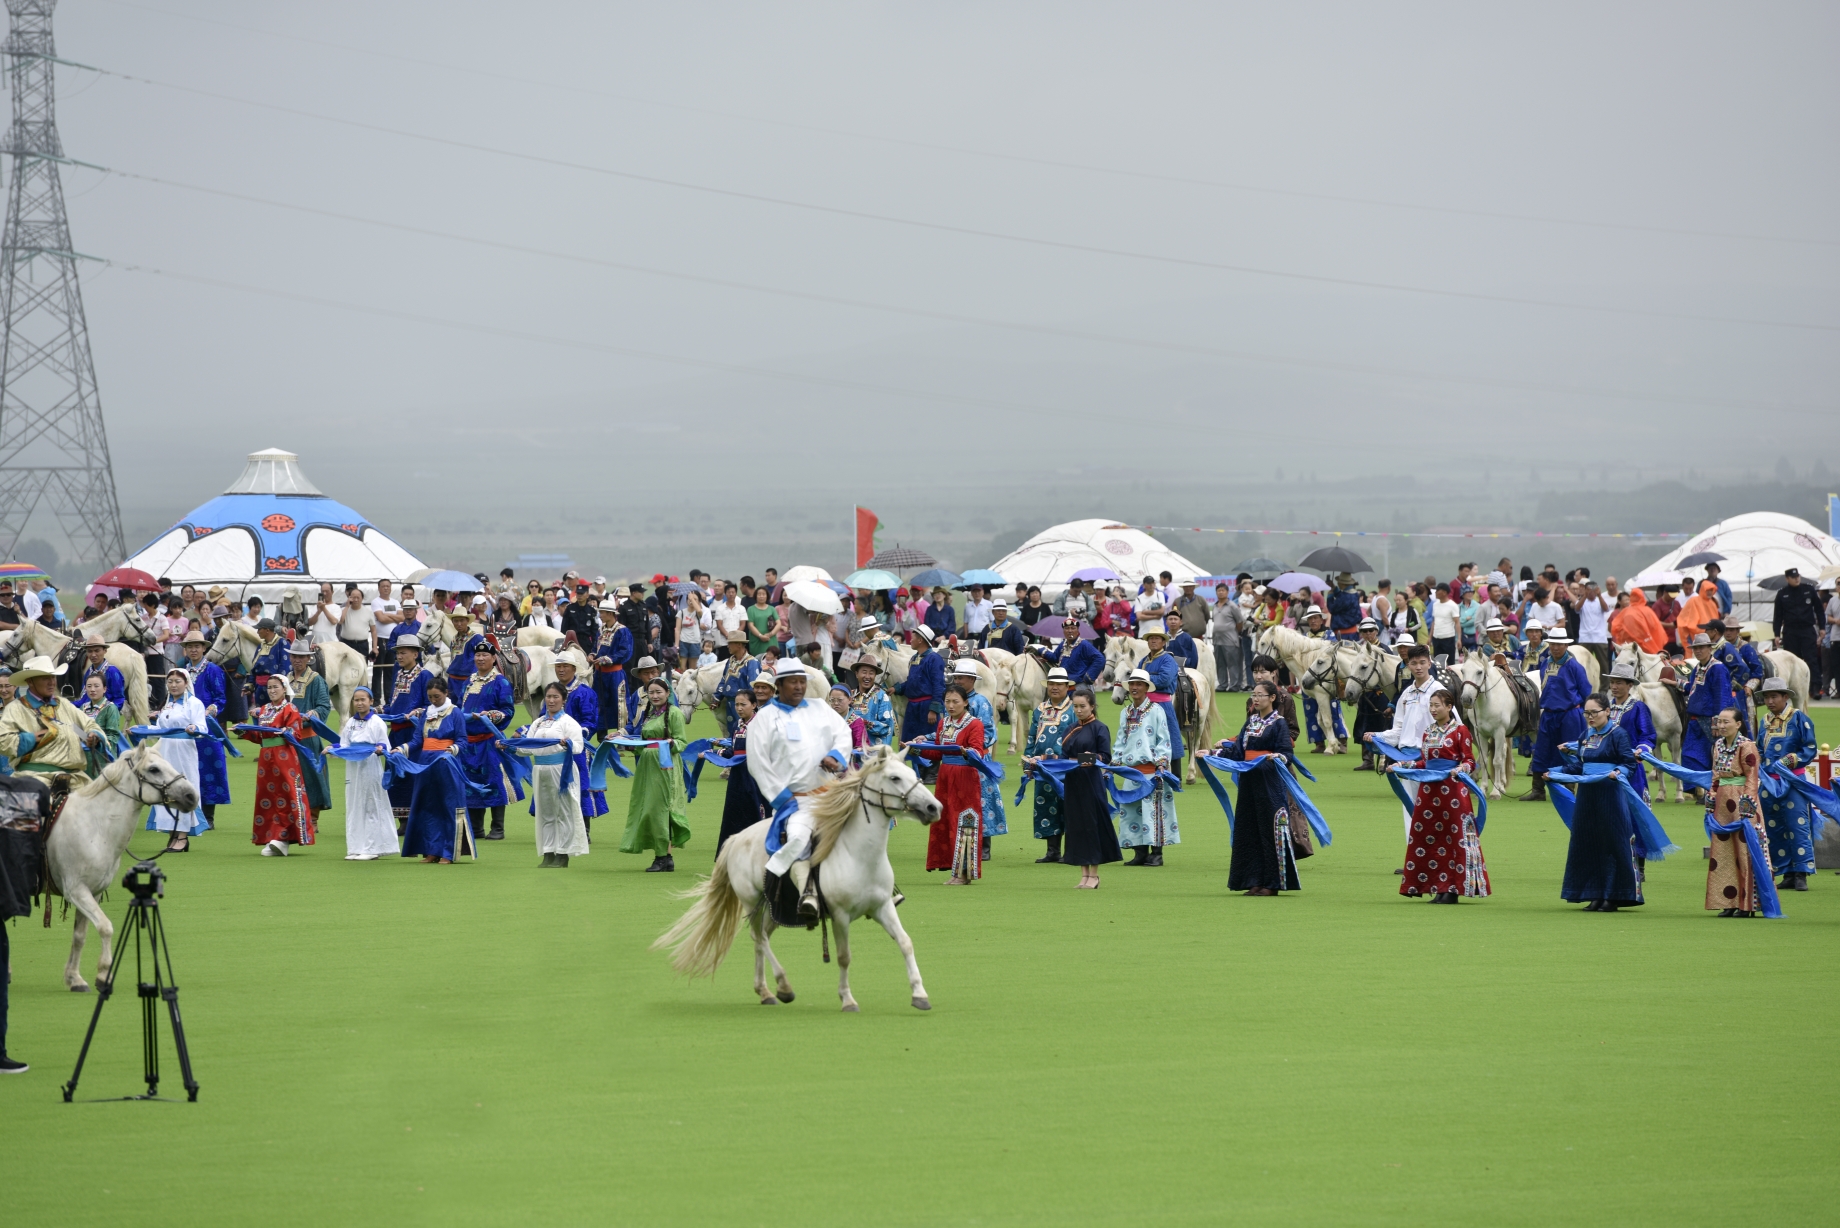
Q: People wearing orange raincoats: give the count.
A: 2